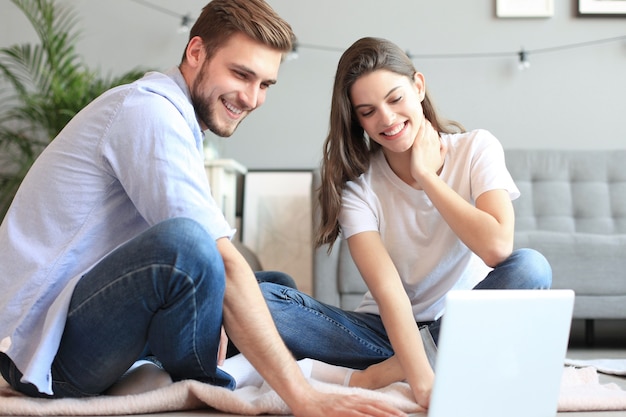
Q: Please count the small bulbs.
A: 3